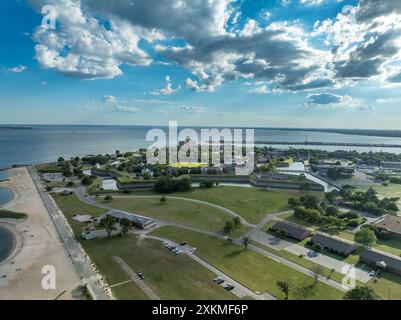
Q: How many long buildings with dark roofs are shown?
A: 3